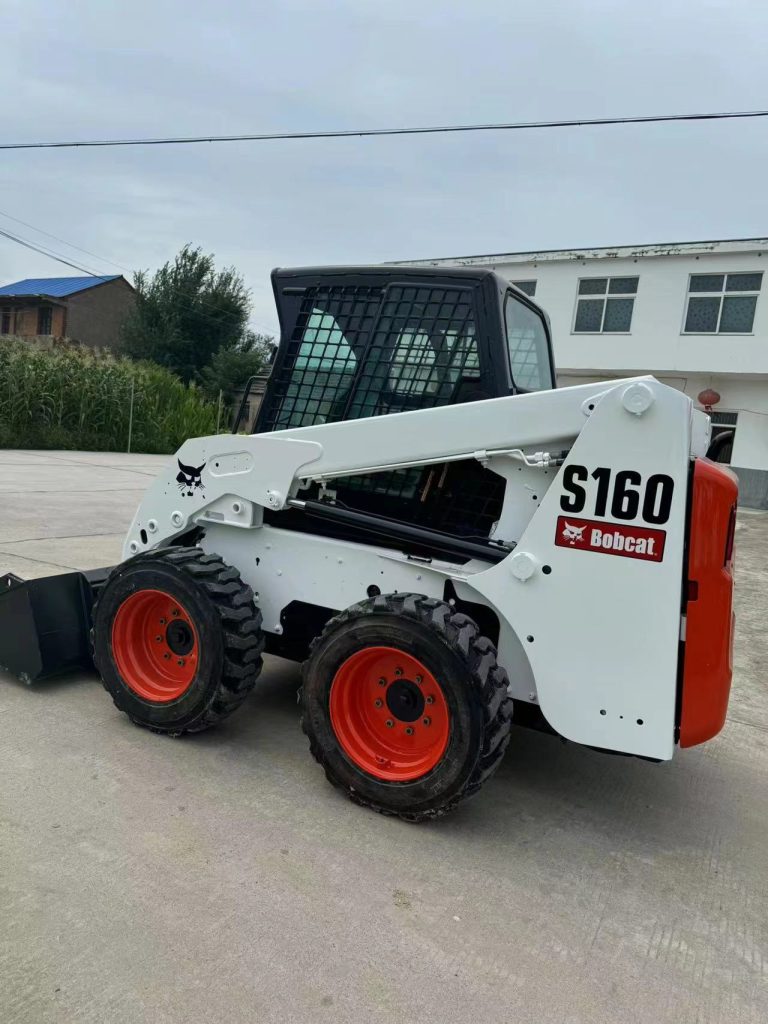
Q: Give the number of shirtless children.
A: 0